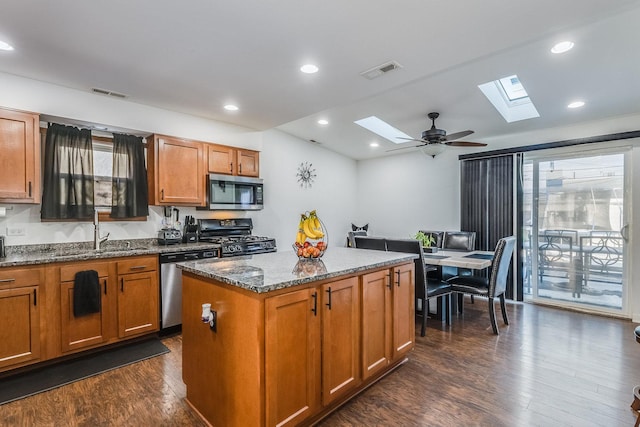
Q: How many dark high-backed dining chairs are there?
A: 6